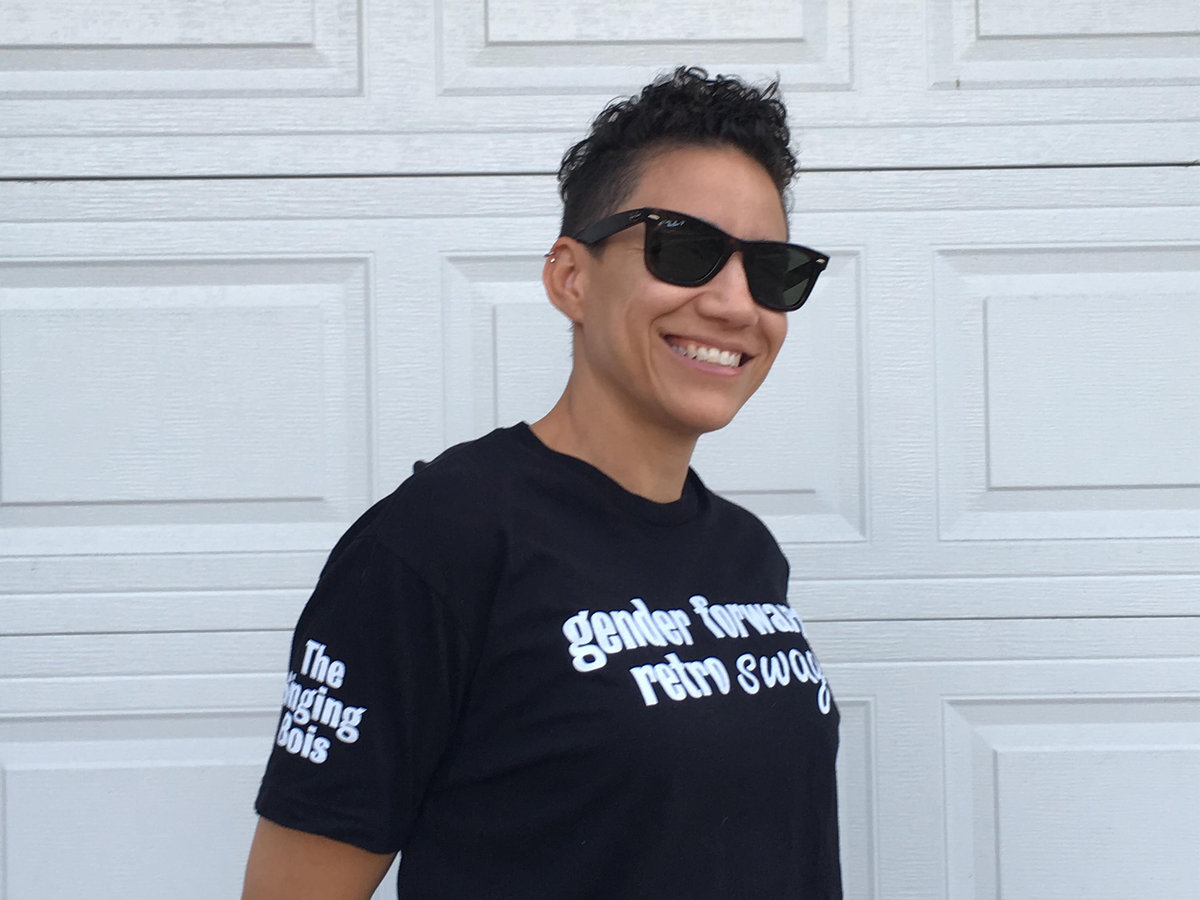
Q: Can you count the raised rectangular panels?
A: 9